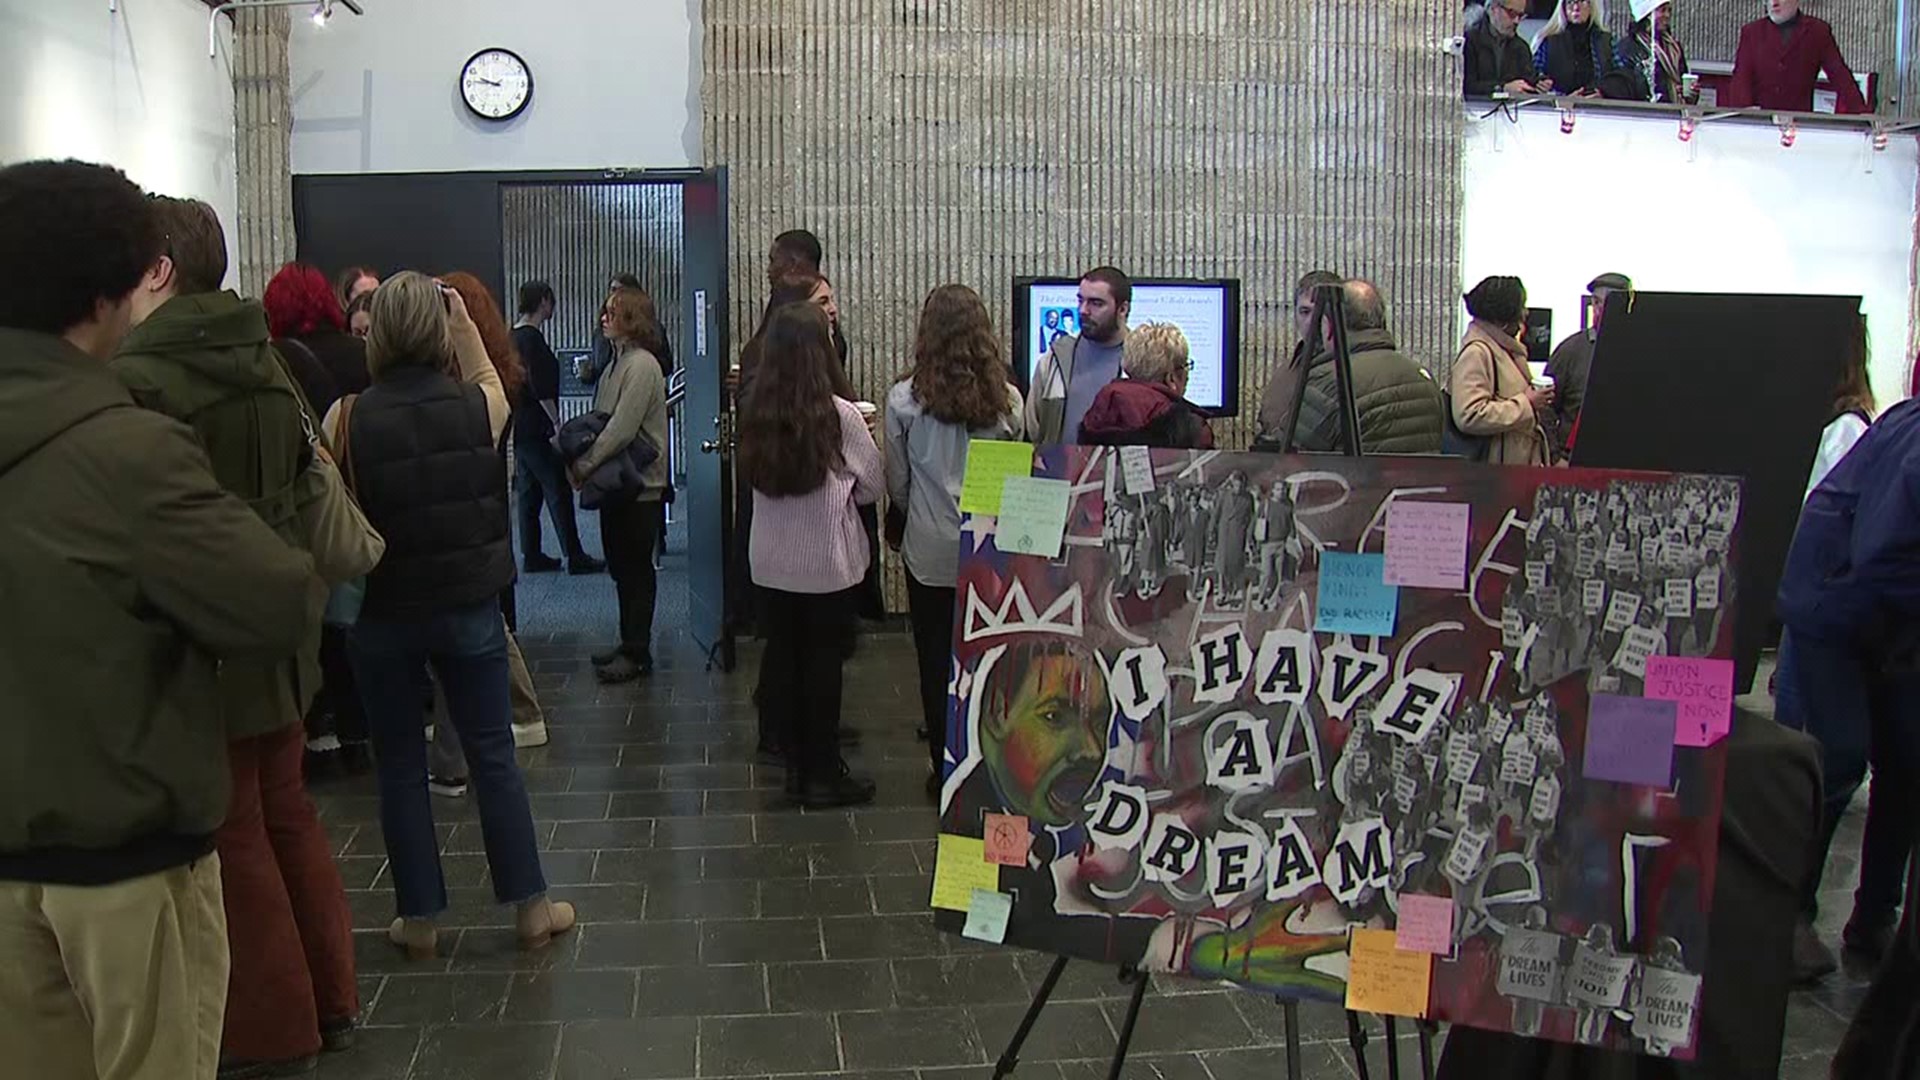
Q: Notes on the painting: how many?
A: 11